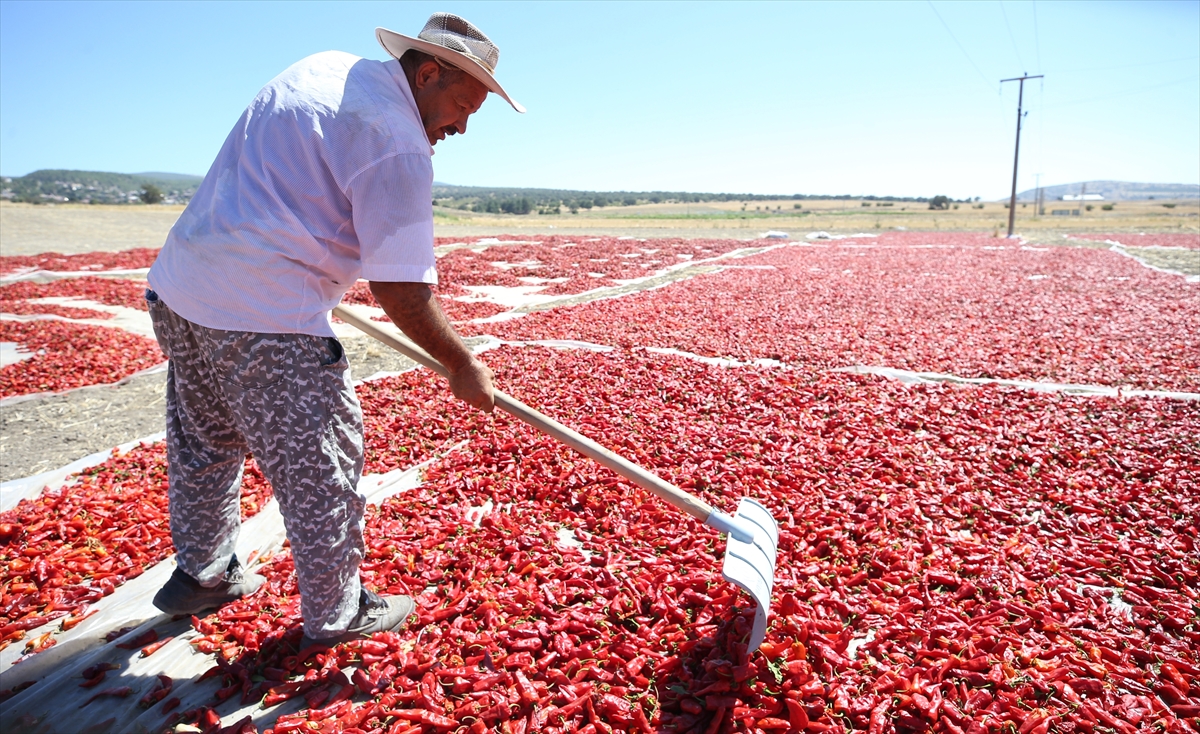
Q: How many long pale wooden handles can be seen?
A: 1